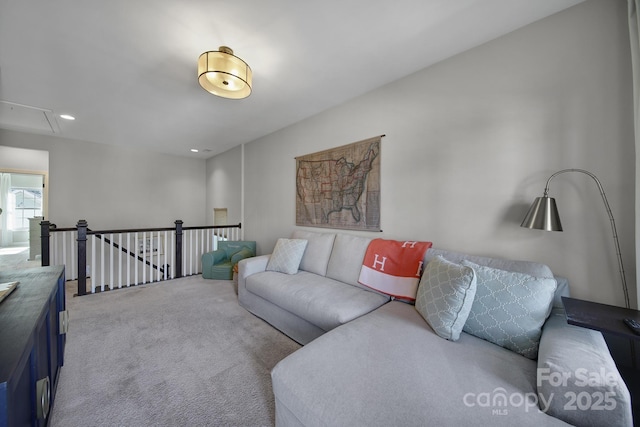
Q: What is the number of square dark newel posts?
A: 3